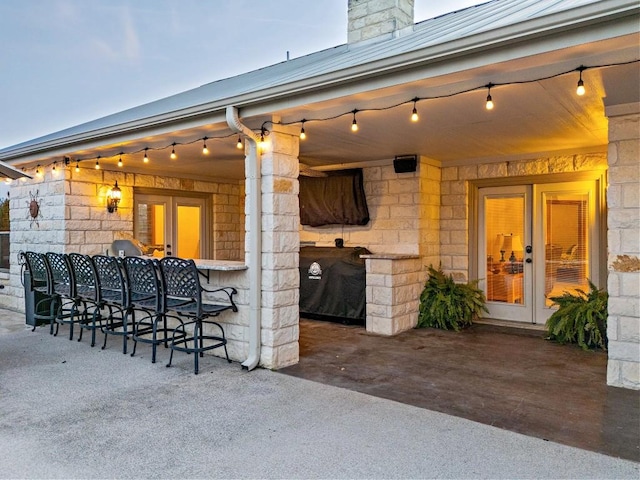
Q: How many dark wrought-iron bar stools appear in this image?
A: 6